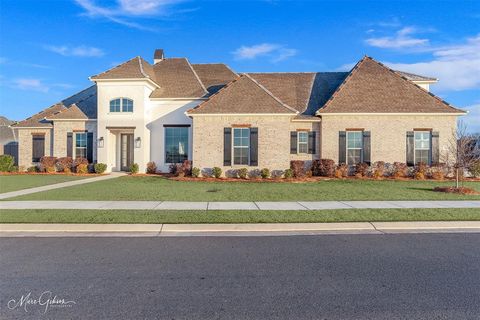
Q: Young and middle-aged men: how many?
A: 0